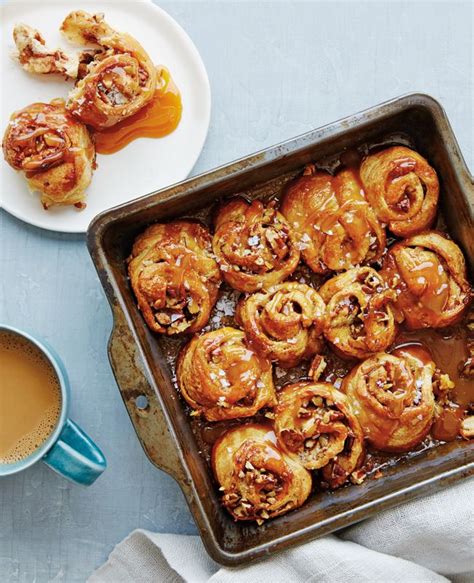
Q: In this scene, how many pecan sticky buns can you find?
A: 13